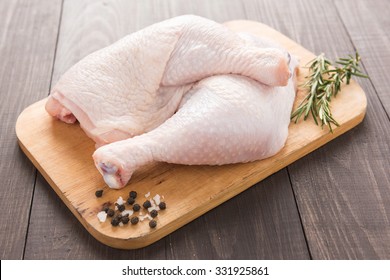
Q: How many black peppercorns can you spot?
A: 15